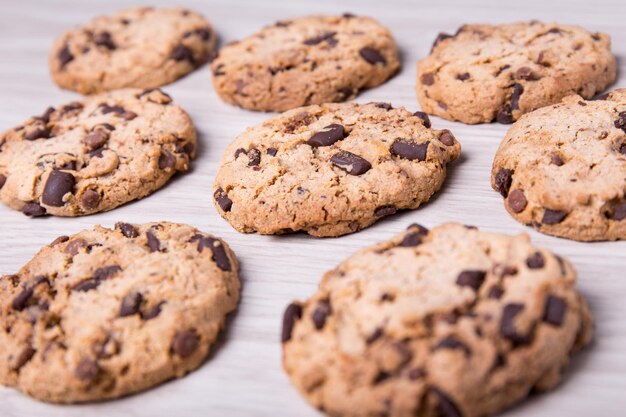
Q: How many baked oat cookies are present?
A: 8